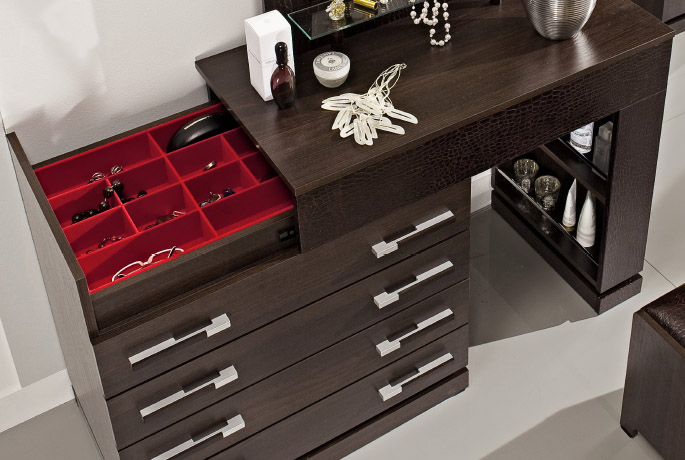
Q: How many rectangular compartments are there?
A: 12